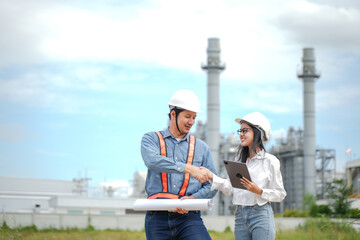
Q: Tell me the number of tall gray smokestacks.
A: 2